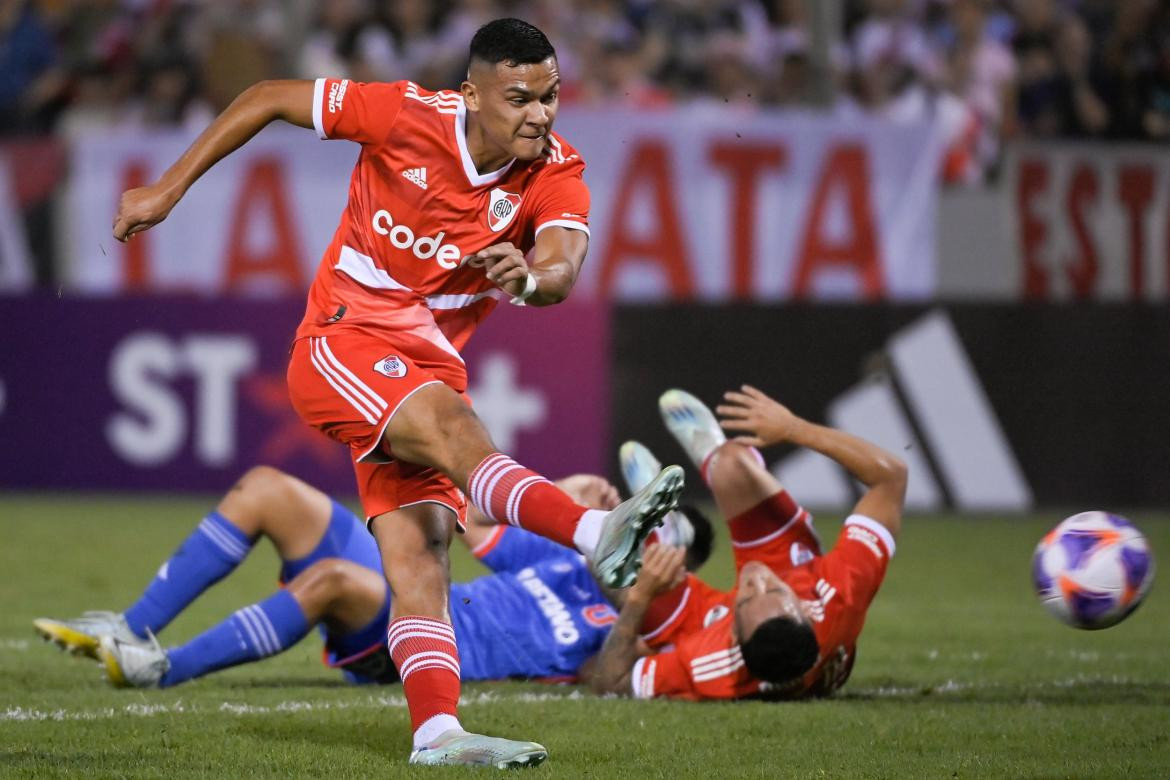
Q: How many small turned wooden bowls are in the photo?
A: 0